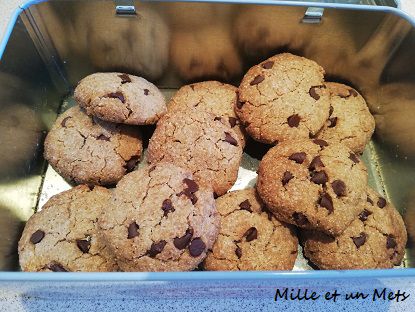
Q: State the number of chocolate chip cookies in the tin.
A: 11